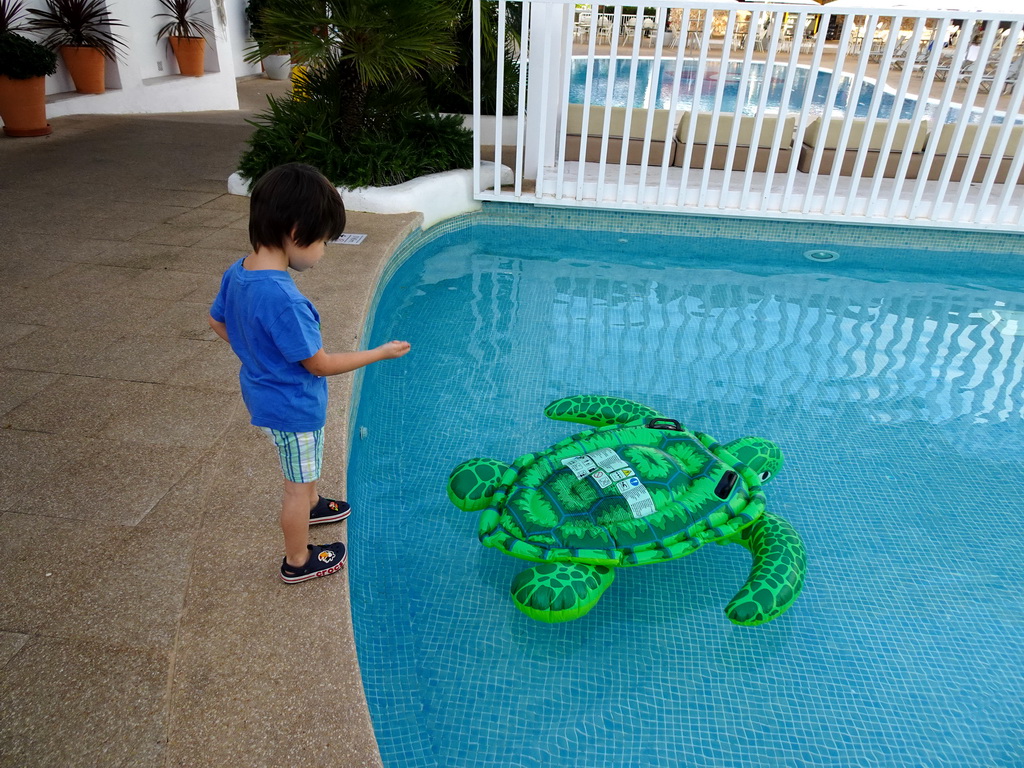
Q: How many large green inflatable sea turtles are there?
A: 1